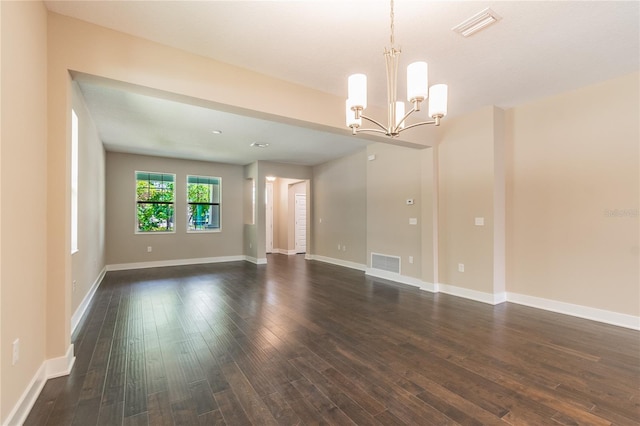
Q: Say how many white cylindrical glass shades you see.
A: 5